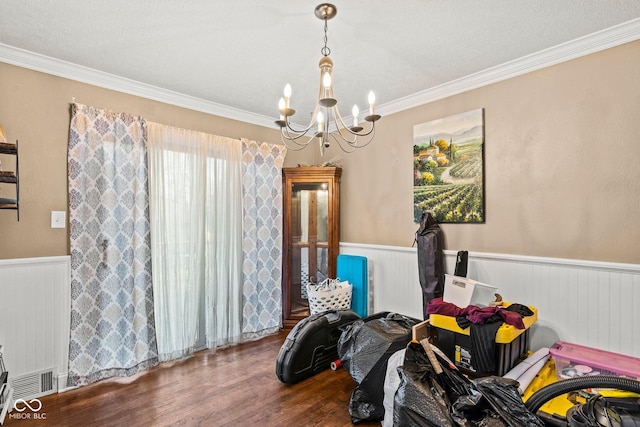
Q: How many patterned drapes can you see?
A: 2